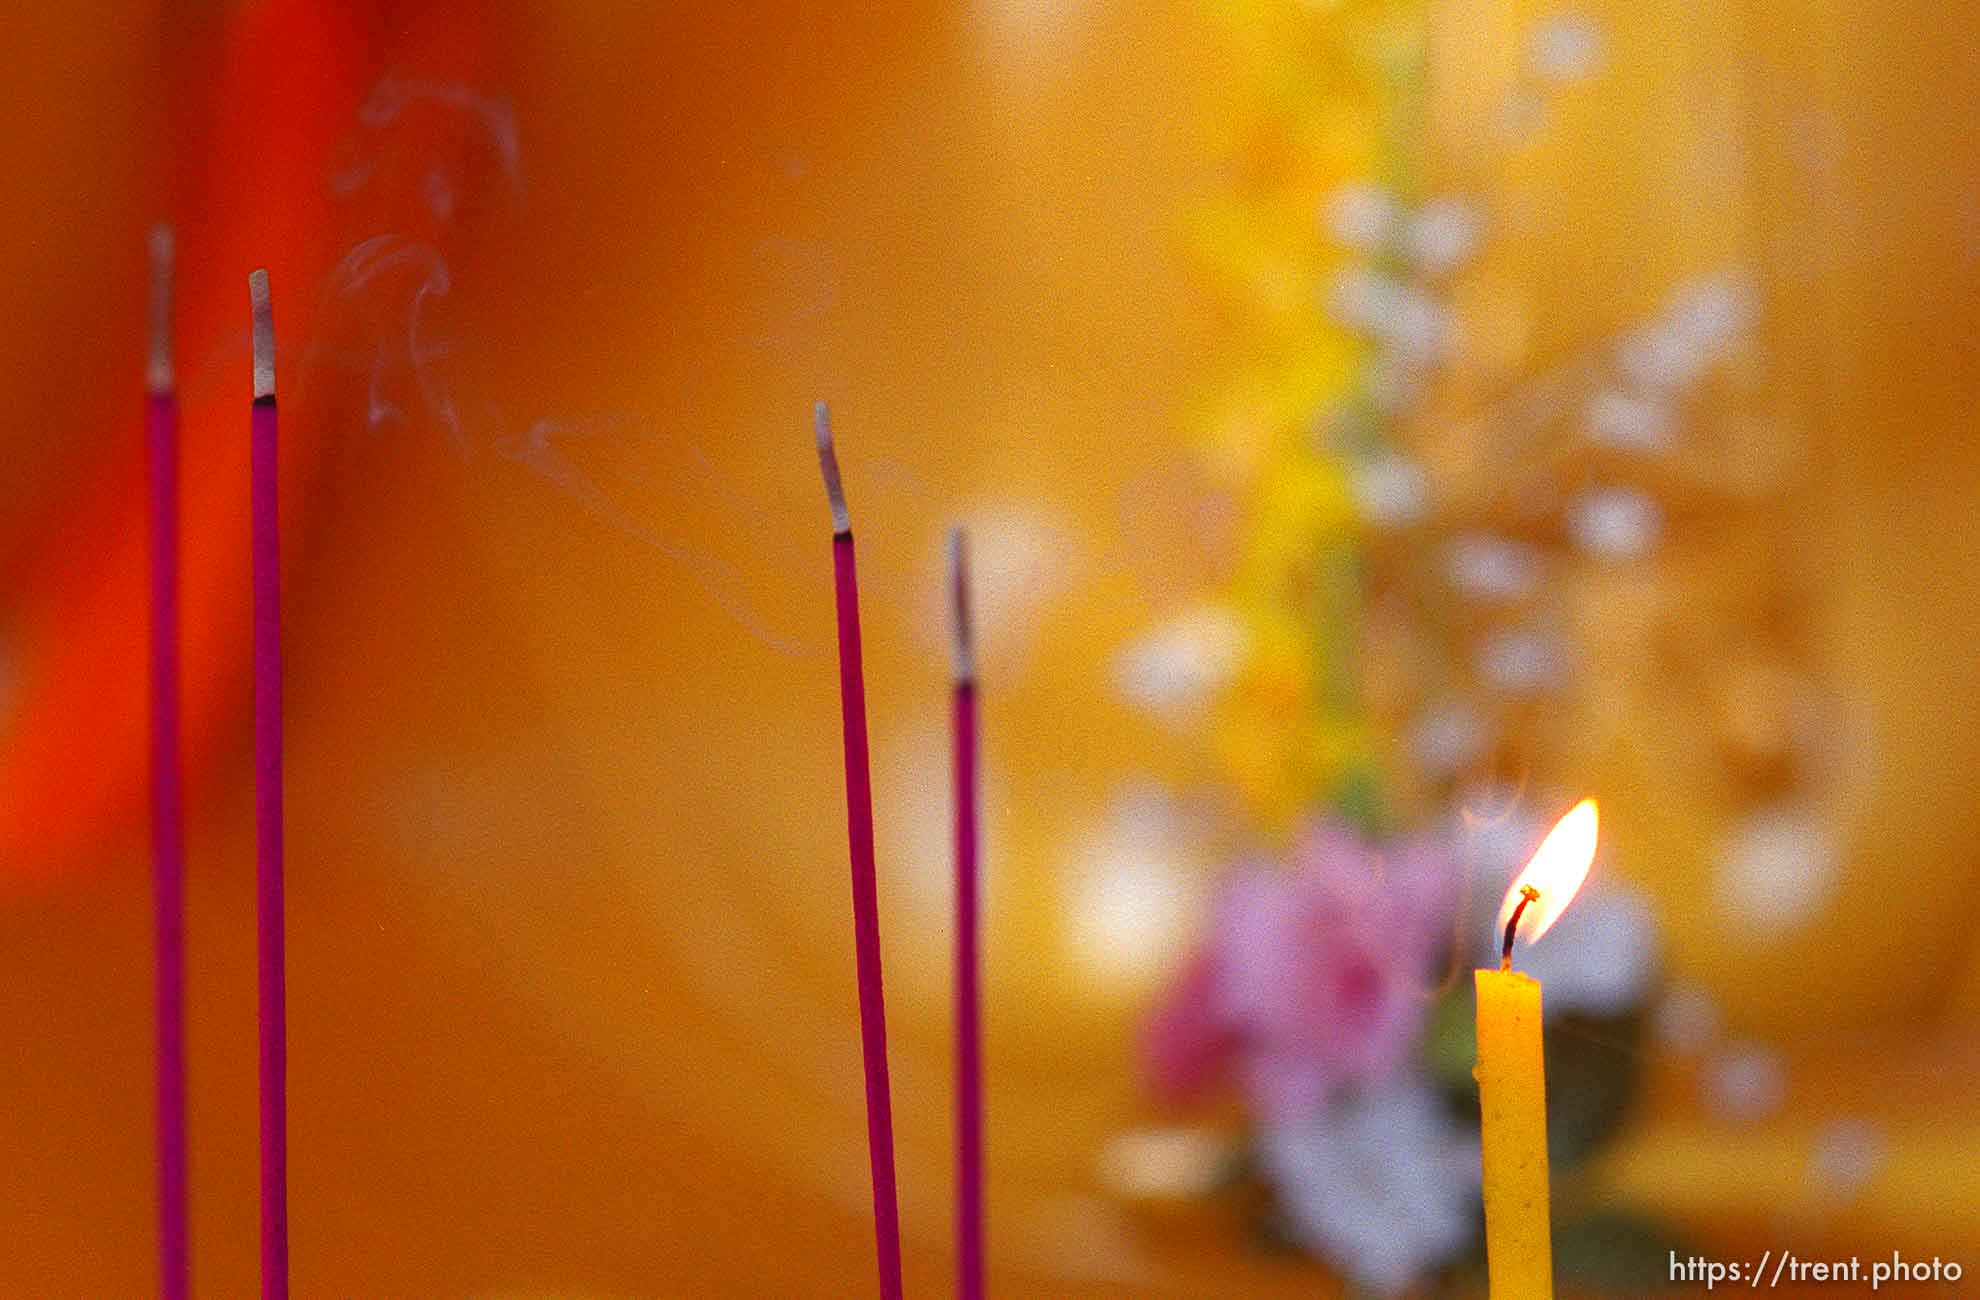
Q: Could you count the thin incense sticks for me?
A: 4